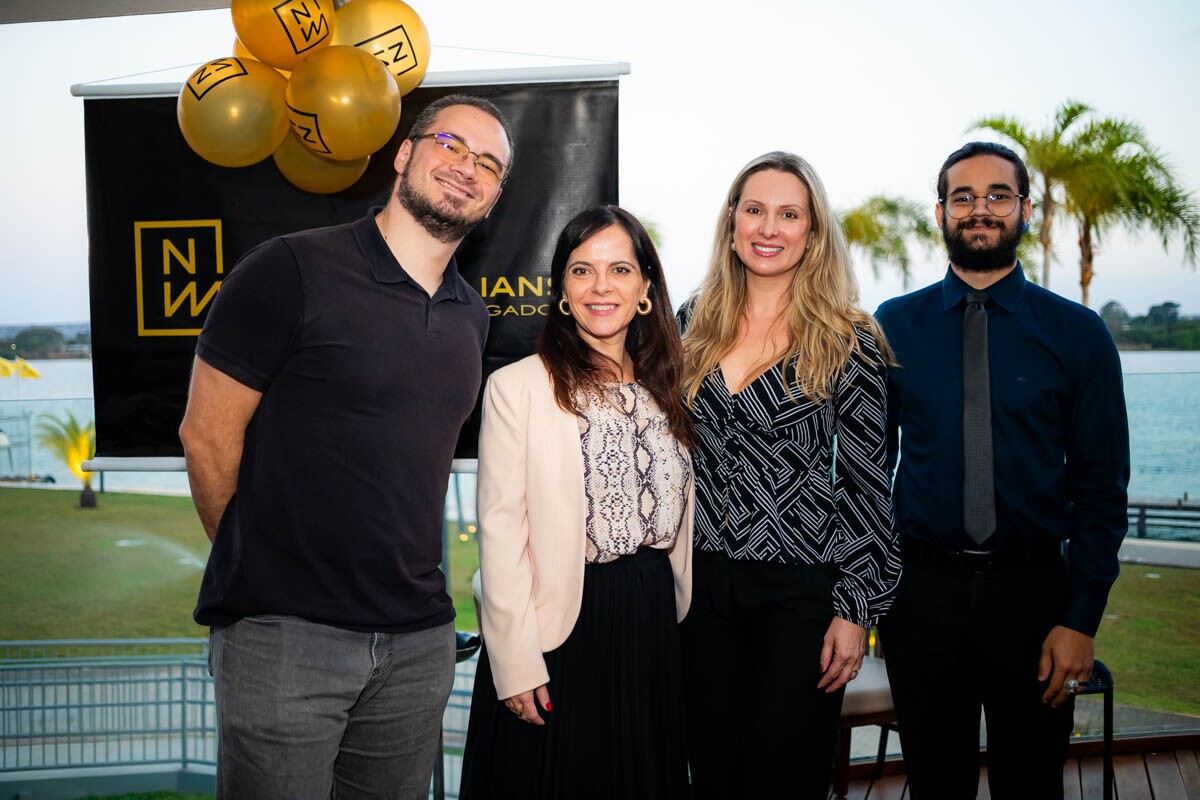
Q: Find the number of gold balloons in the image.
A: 6